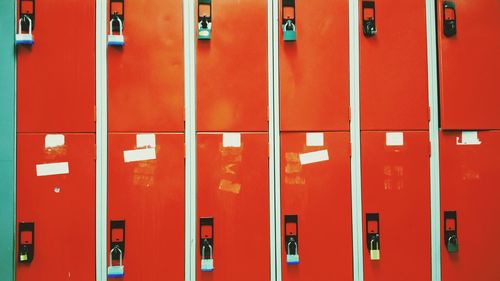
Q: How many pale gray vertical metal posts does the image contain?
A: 5